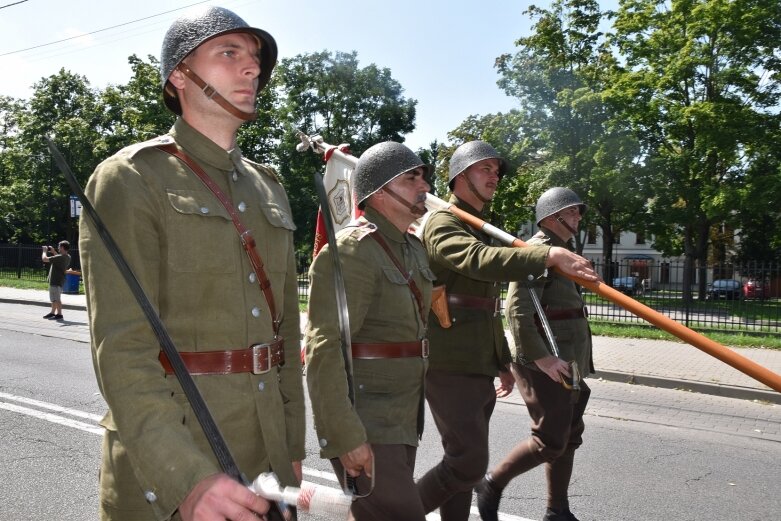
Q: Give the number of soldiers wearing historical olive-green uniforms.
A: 4